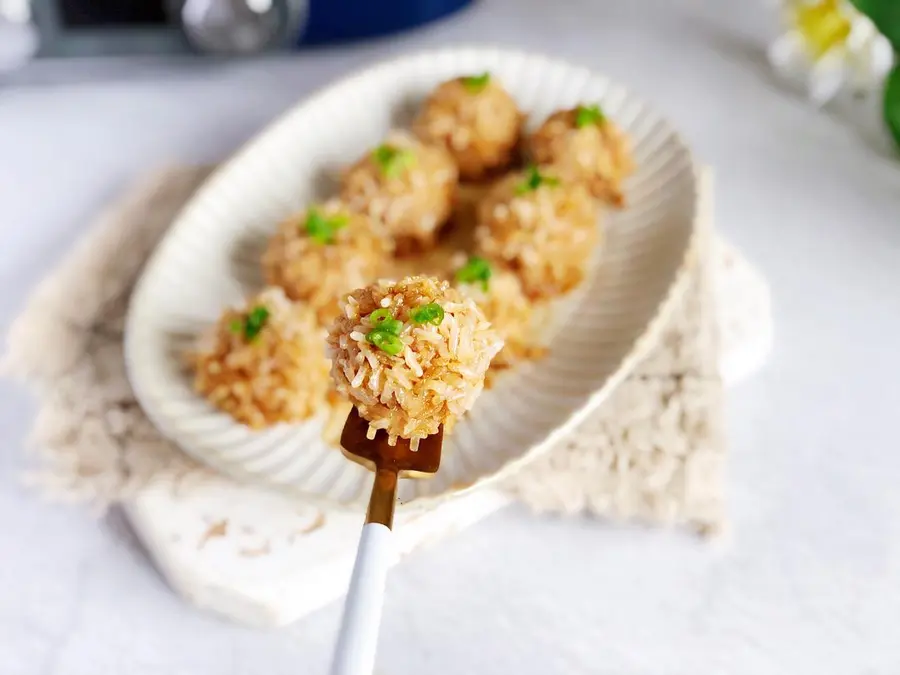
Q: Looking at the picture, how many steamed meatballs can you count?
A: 8